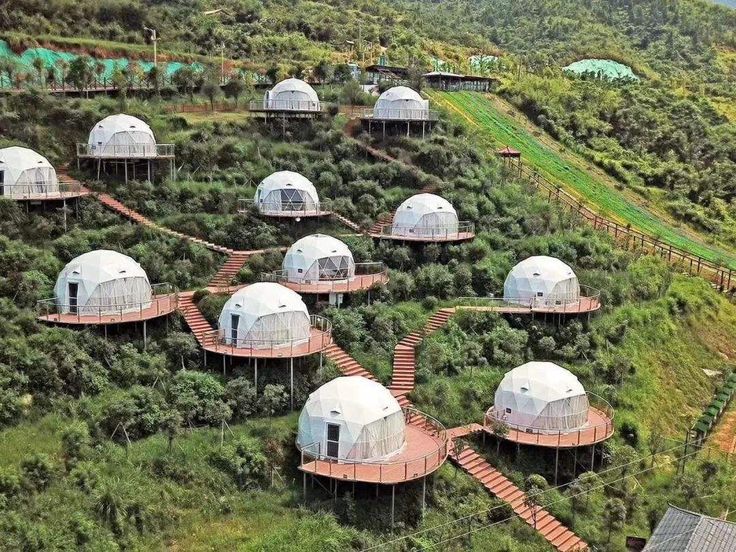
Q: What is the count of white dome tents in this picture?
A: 12